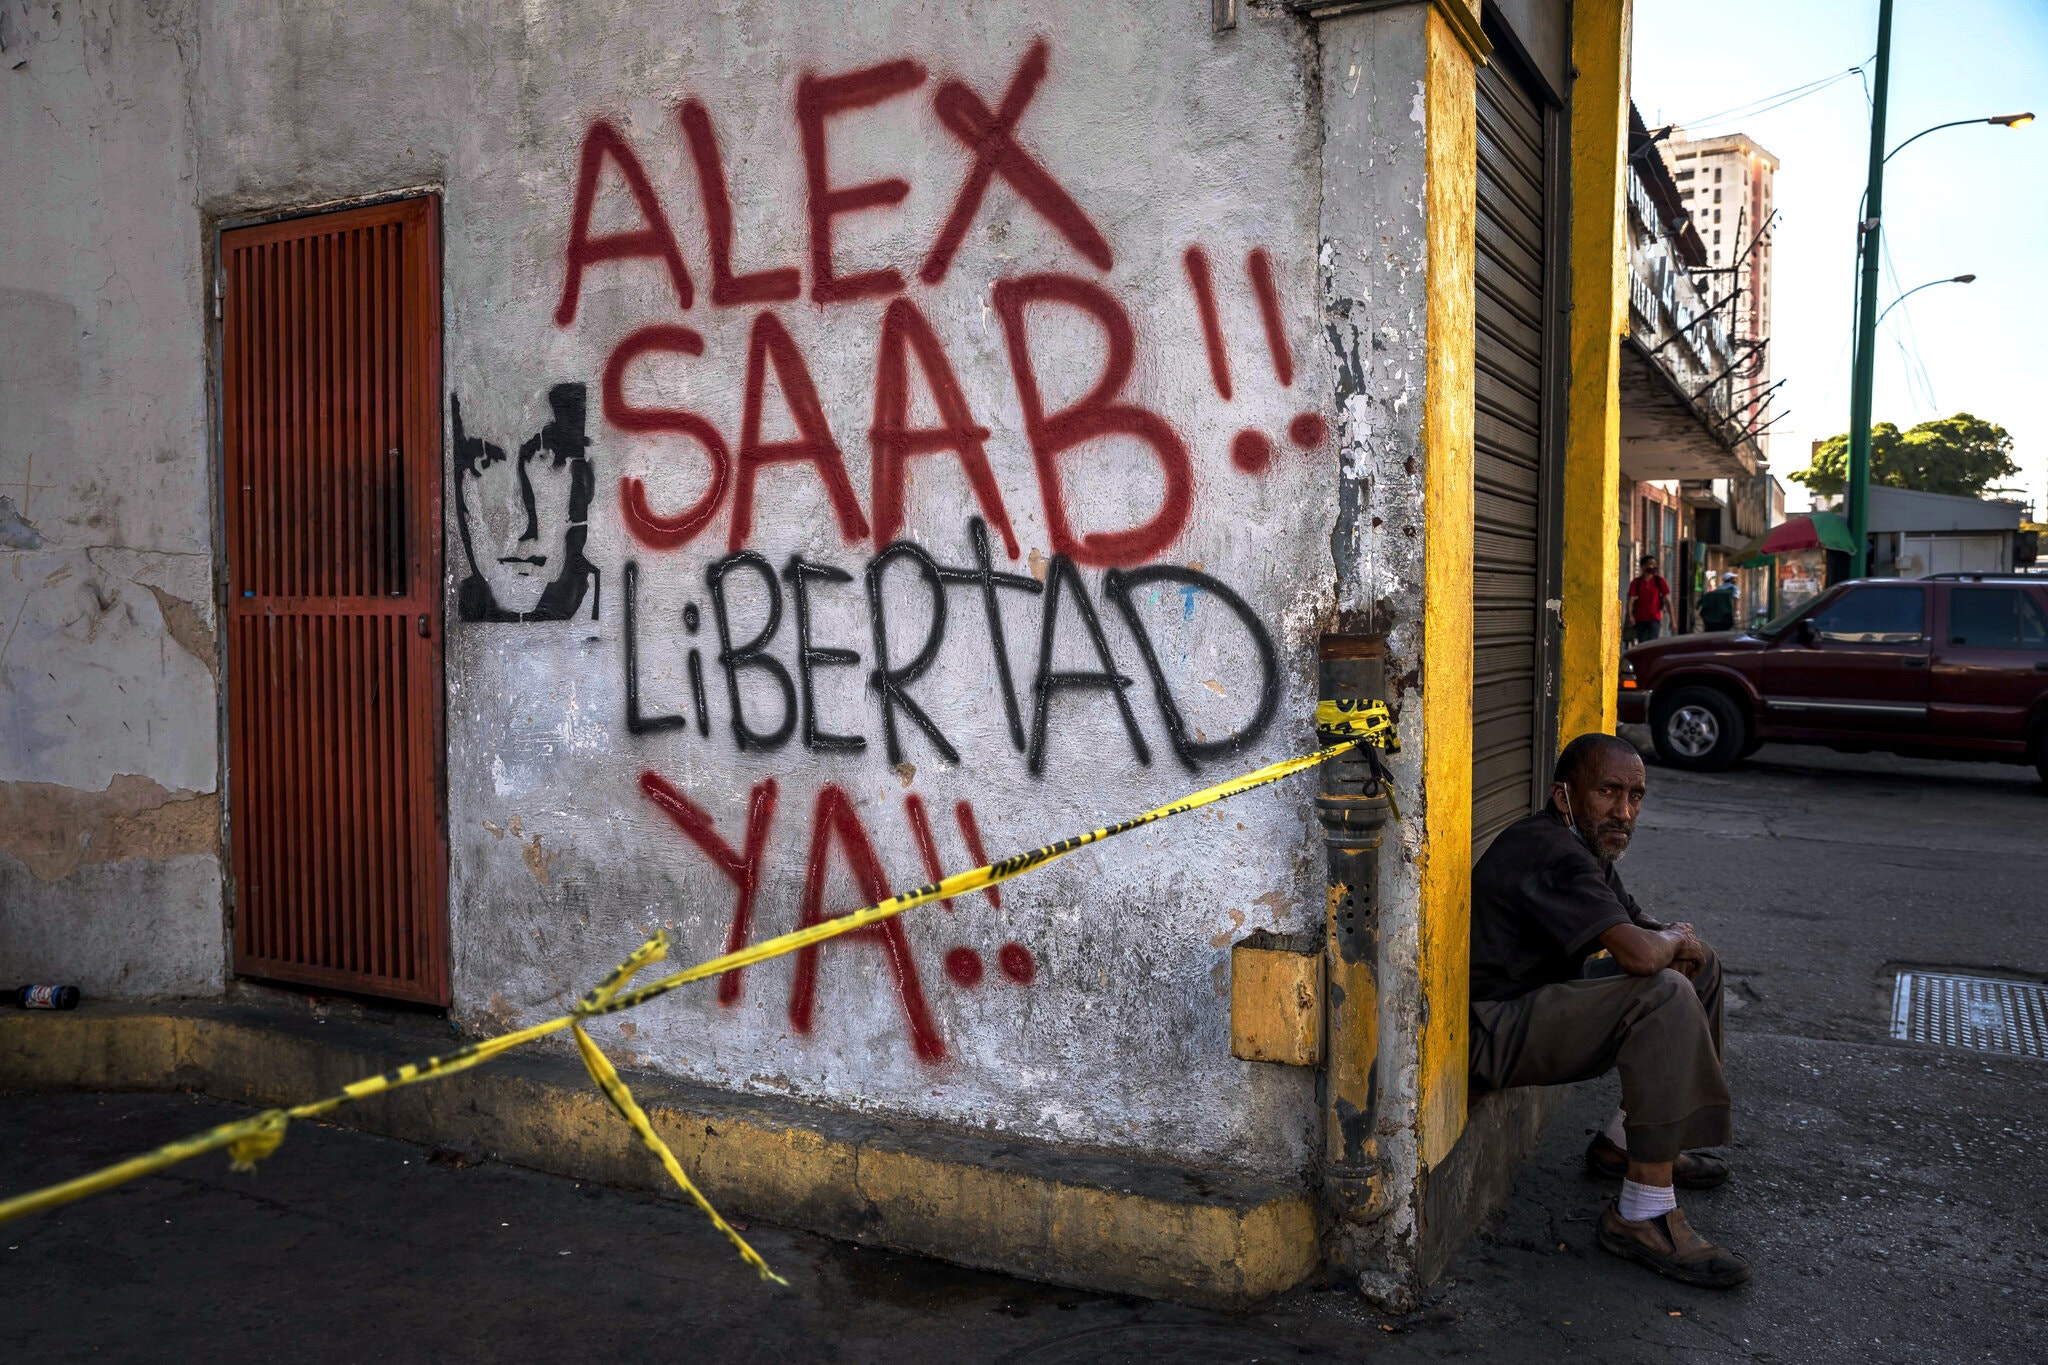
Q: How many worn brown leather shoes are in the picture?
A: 2